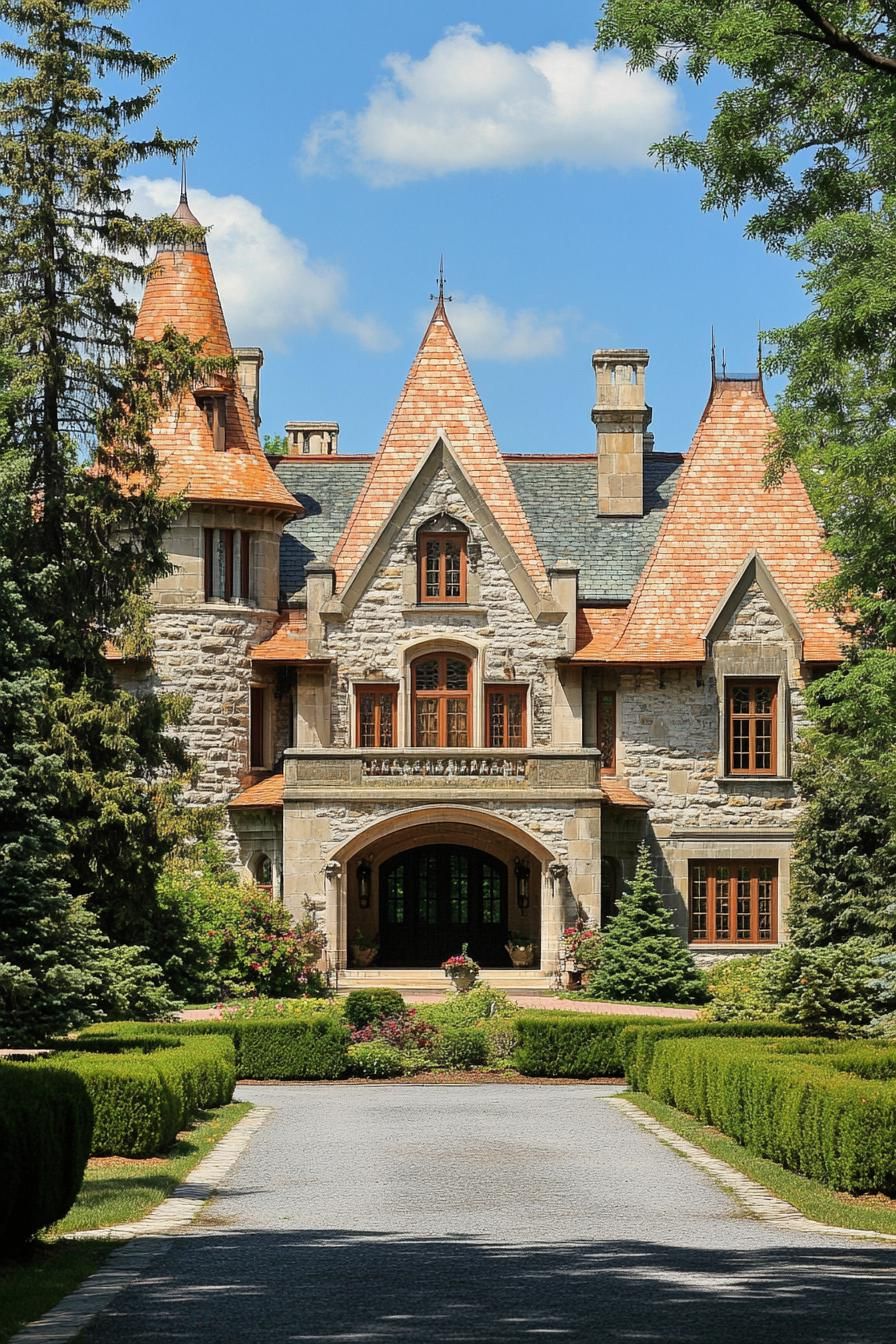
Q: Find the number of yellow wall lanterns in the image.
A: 0